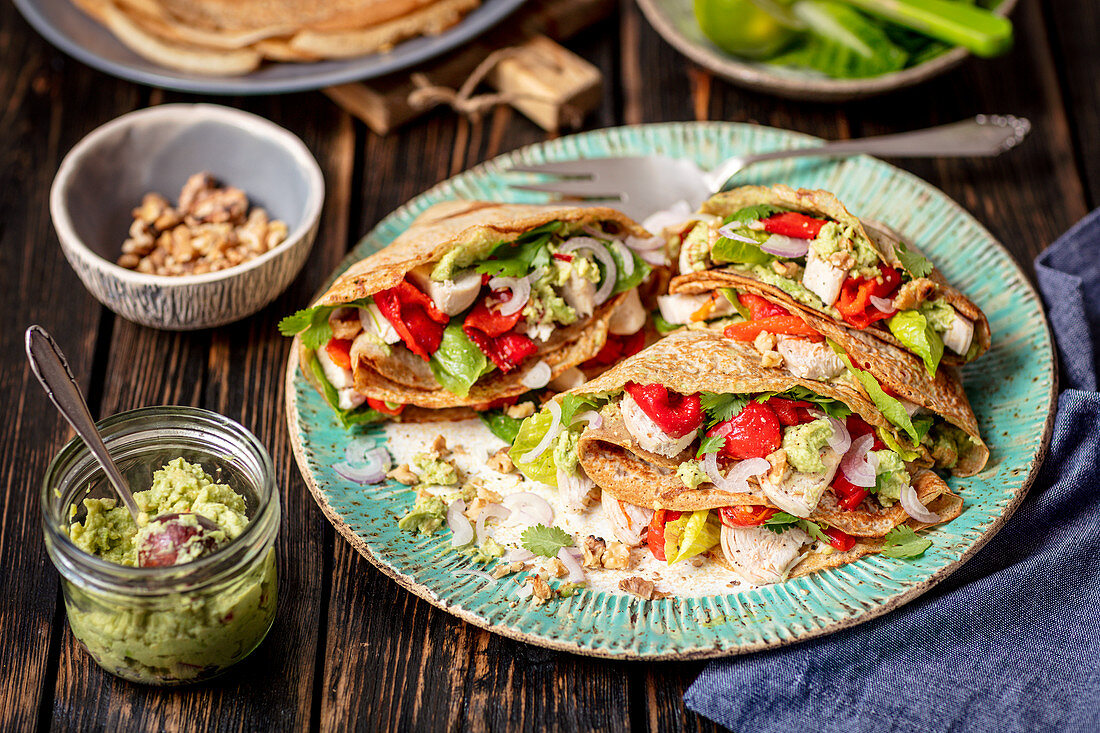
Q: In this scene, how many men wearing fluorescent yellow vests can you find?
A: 0